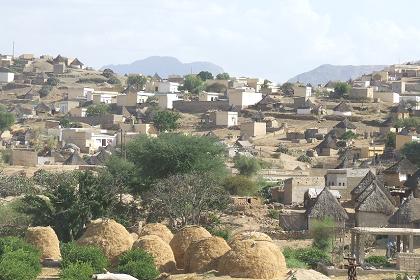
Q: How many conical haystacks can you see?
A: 8